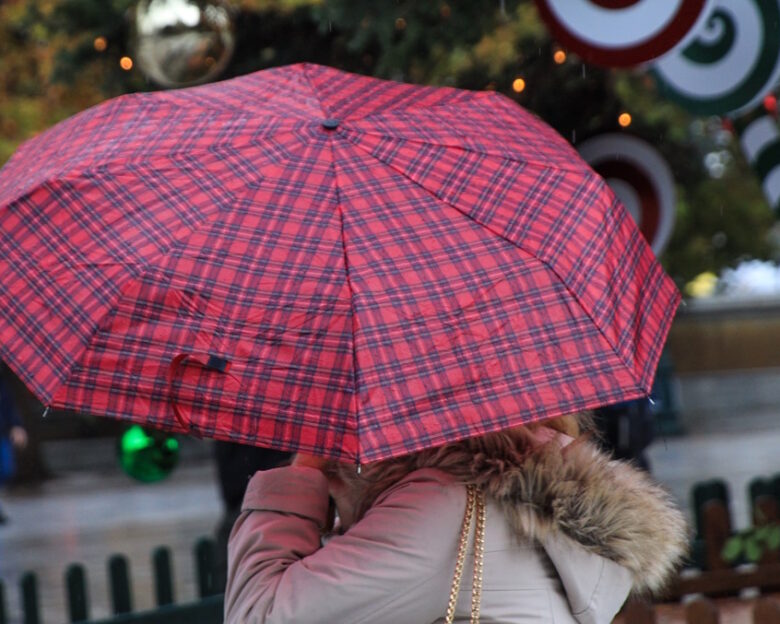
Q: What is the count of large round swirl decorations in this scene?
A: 4